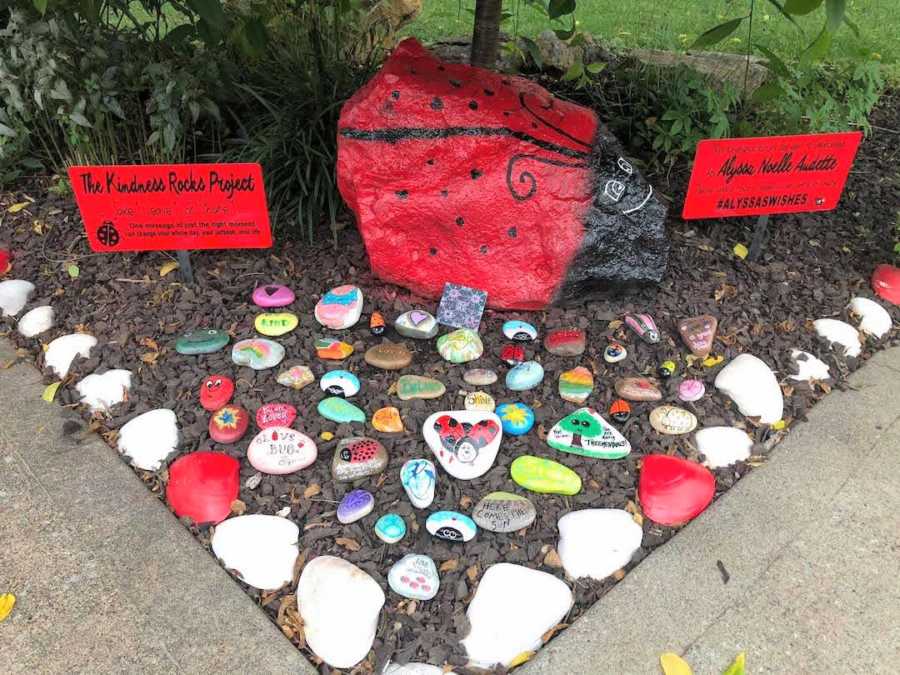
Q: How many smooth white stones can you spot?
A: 15